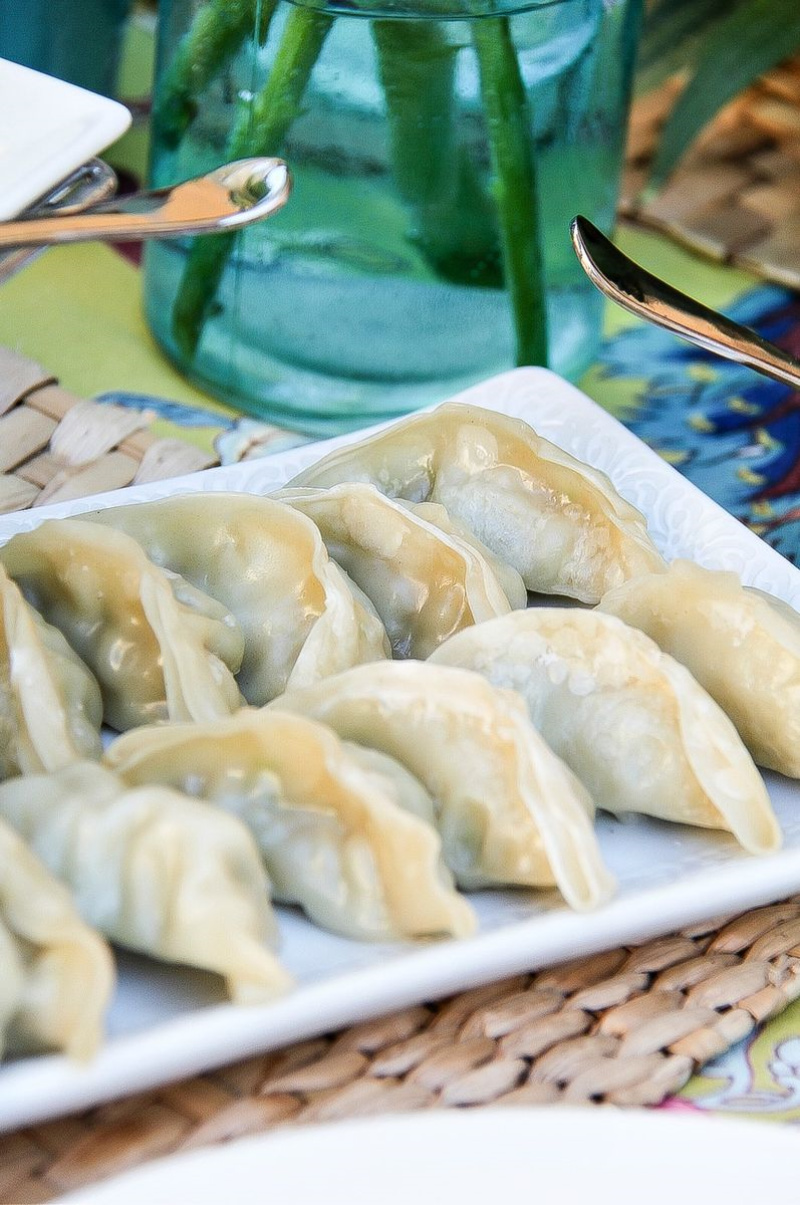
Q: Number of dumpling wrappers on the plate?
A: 11